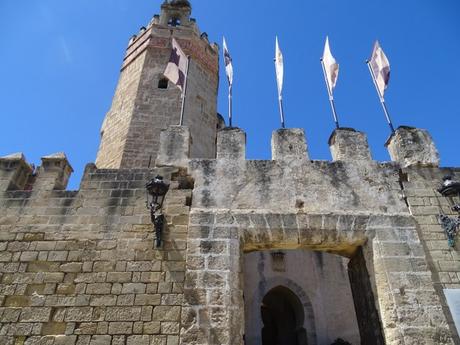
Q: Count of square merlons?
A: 5